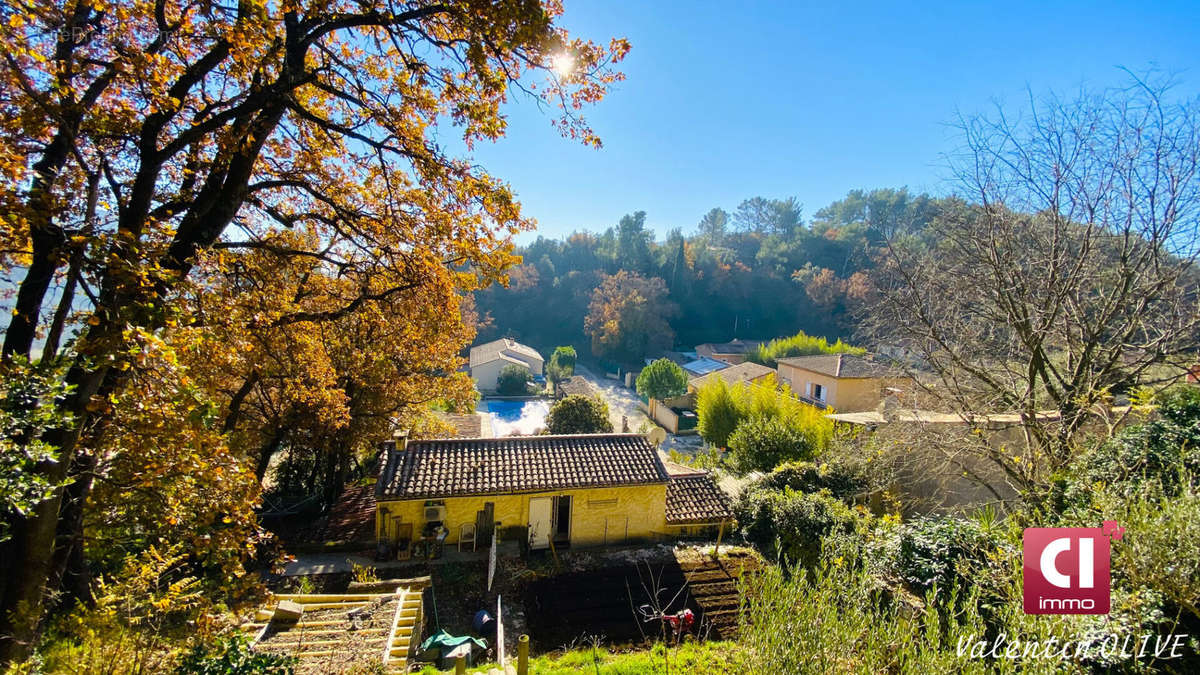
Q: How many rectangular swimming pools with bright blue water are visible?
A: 1